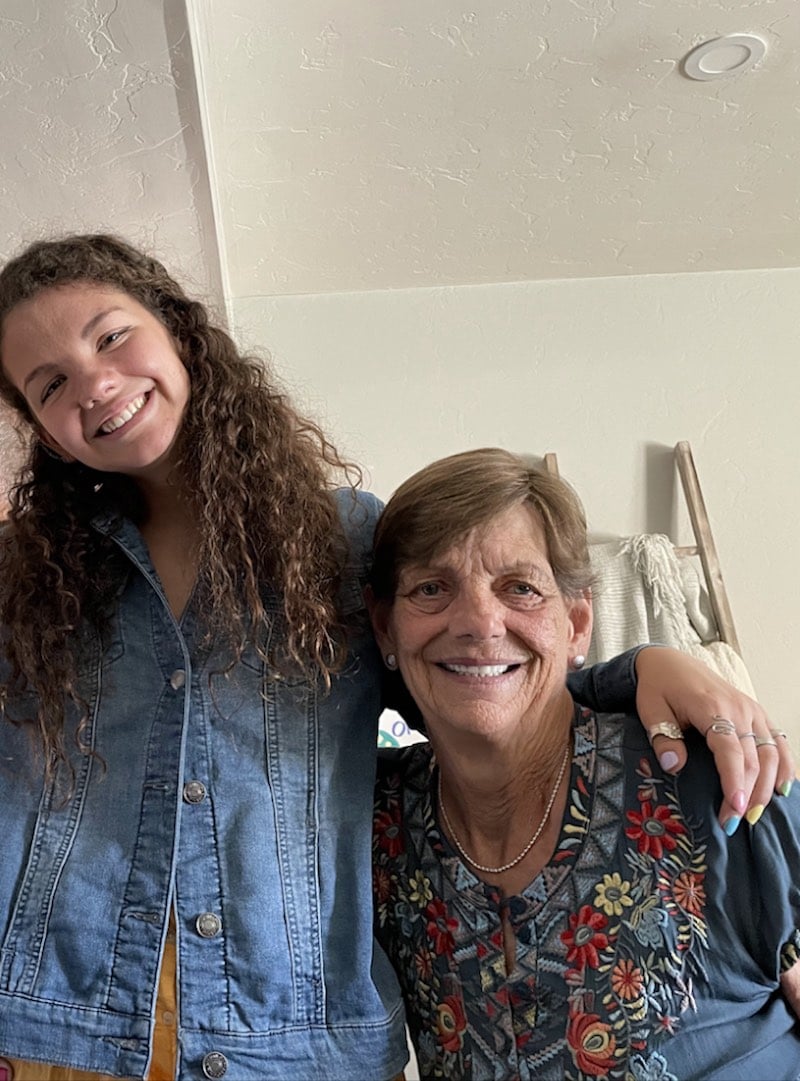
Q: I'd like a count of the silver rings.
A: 5